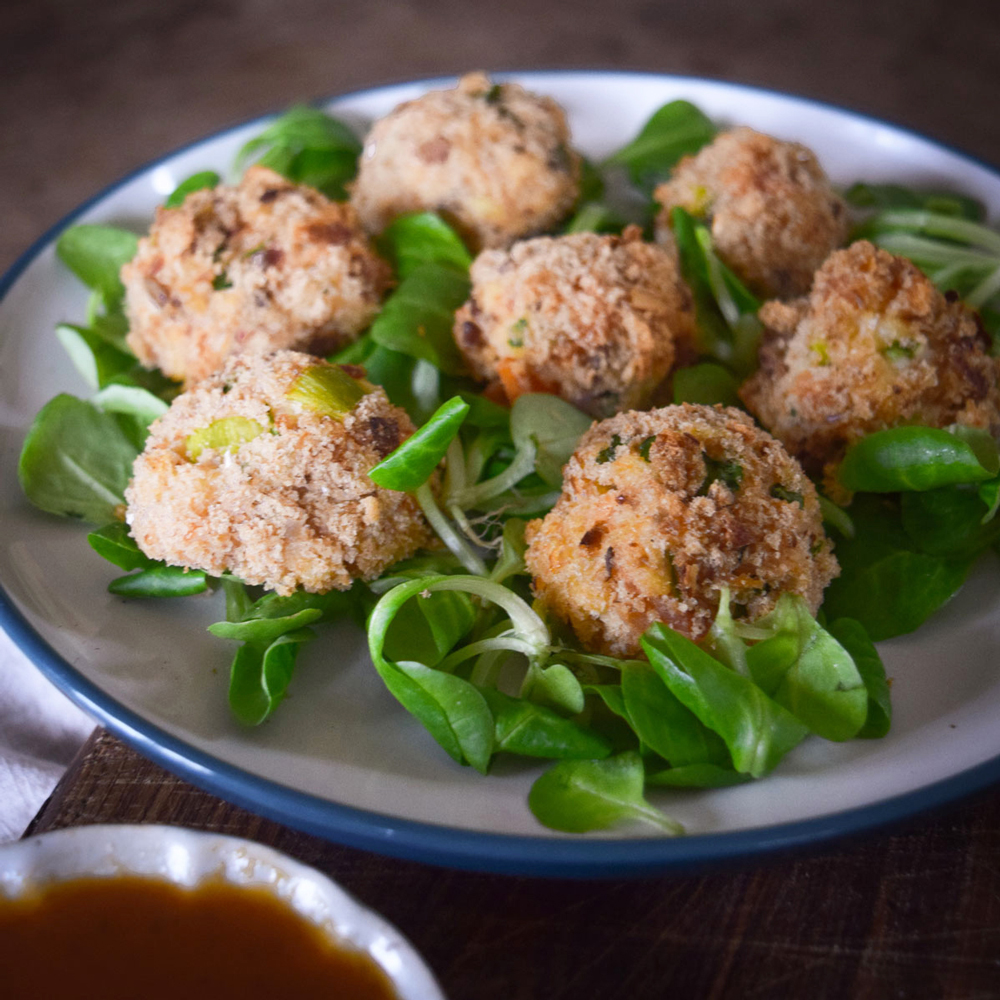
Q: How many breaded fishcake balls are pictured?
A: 7